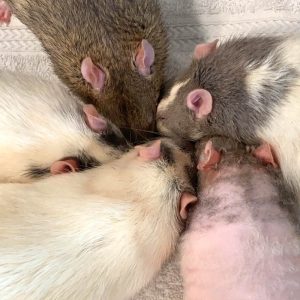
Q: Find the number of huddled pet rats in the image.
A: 5